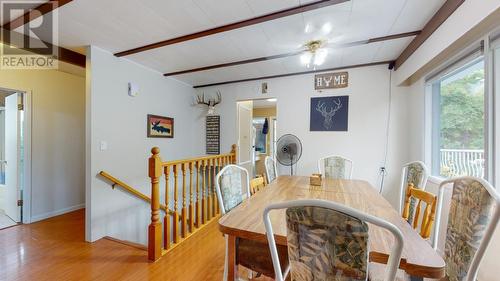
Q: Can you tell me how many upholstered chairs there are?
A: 6